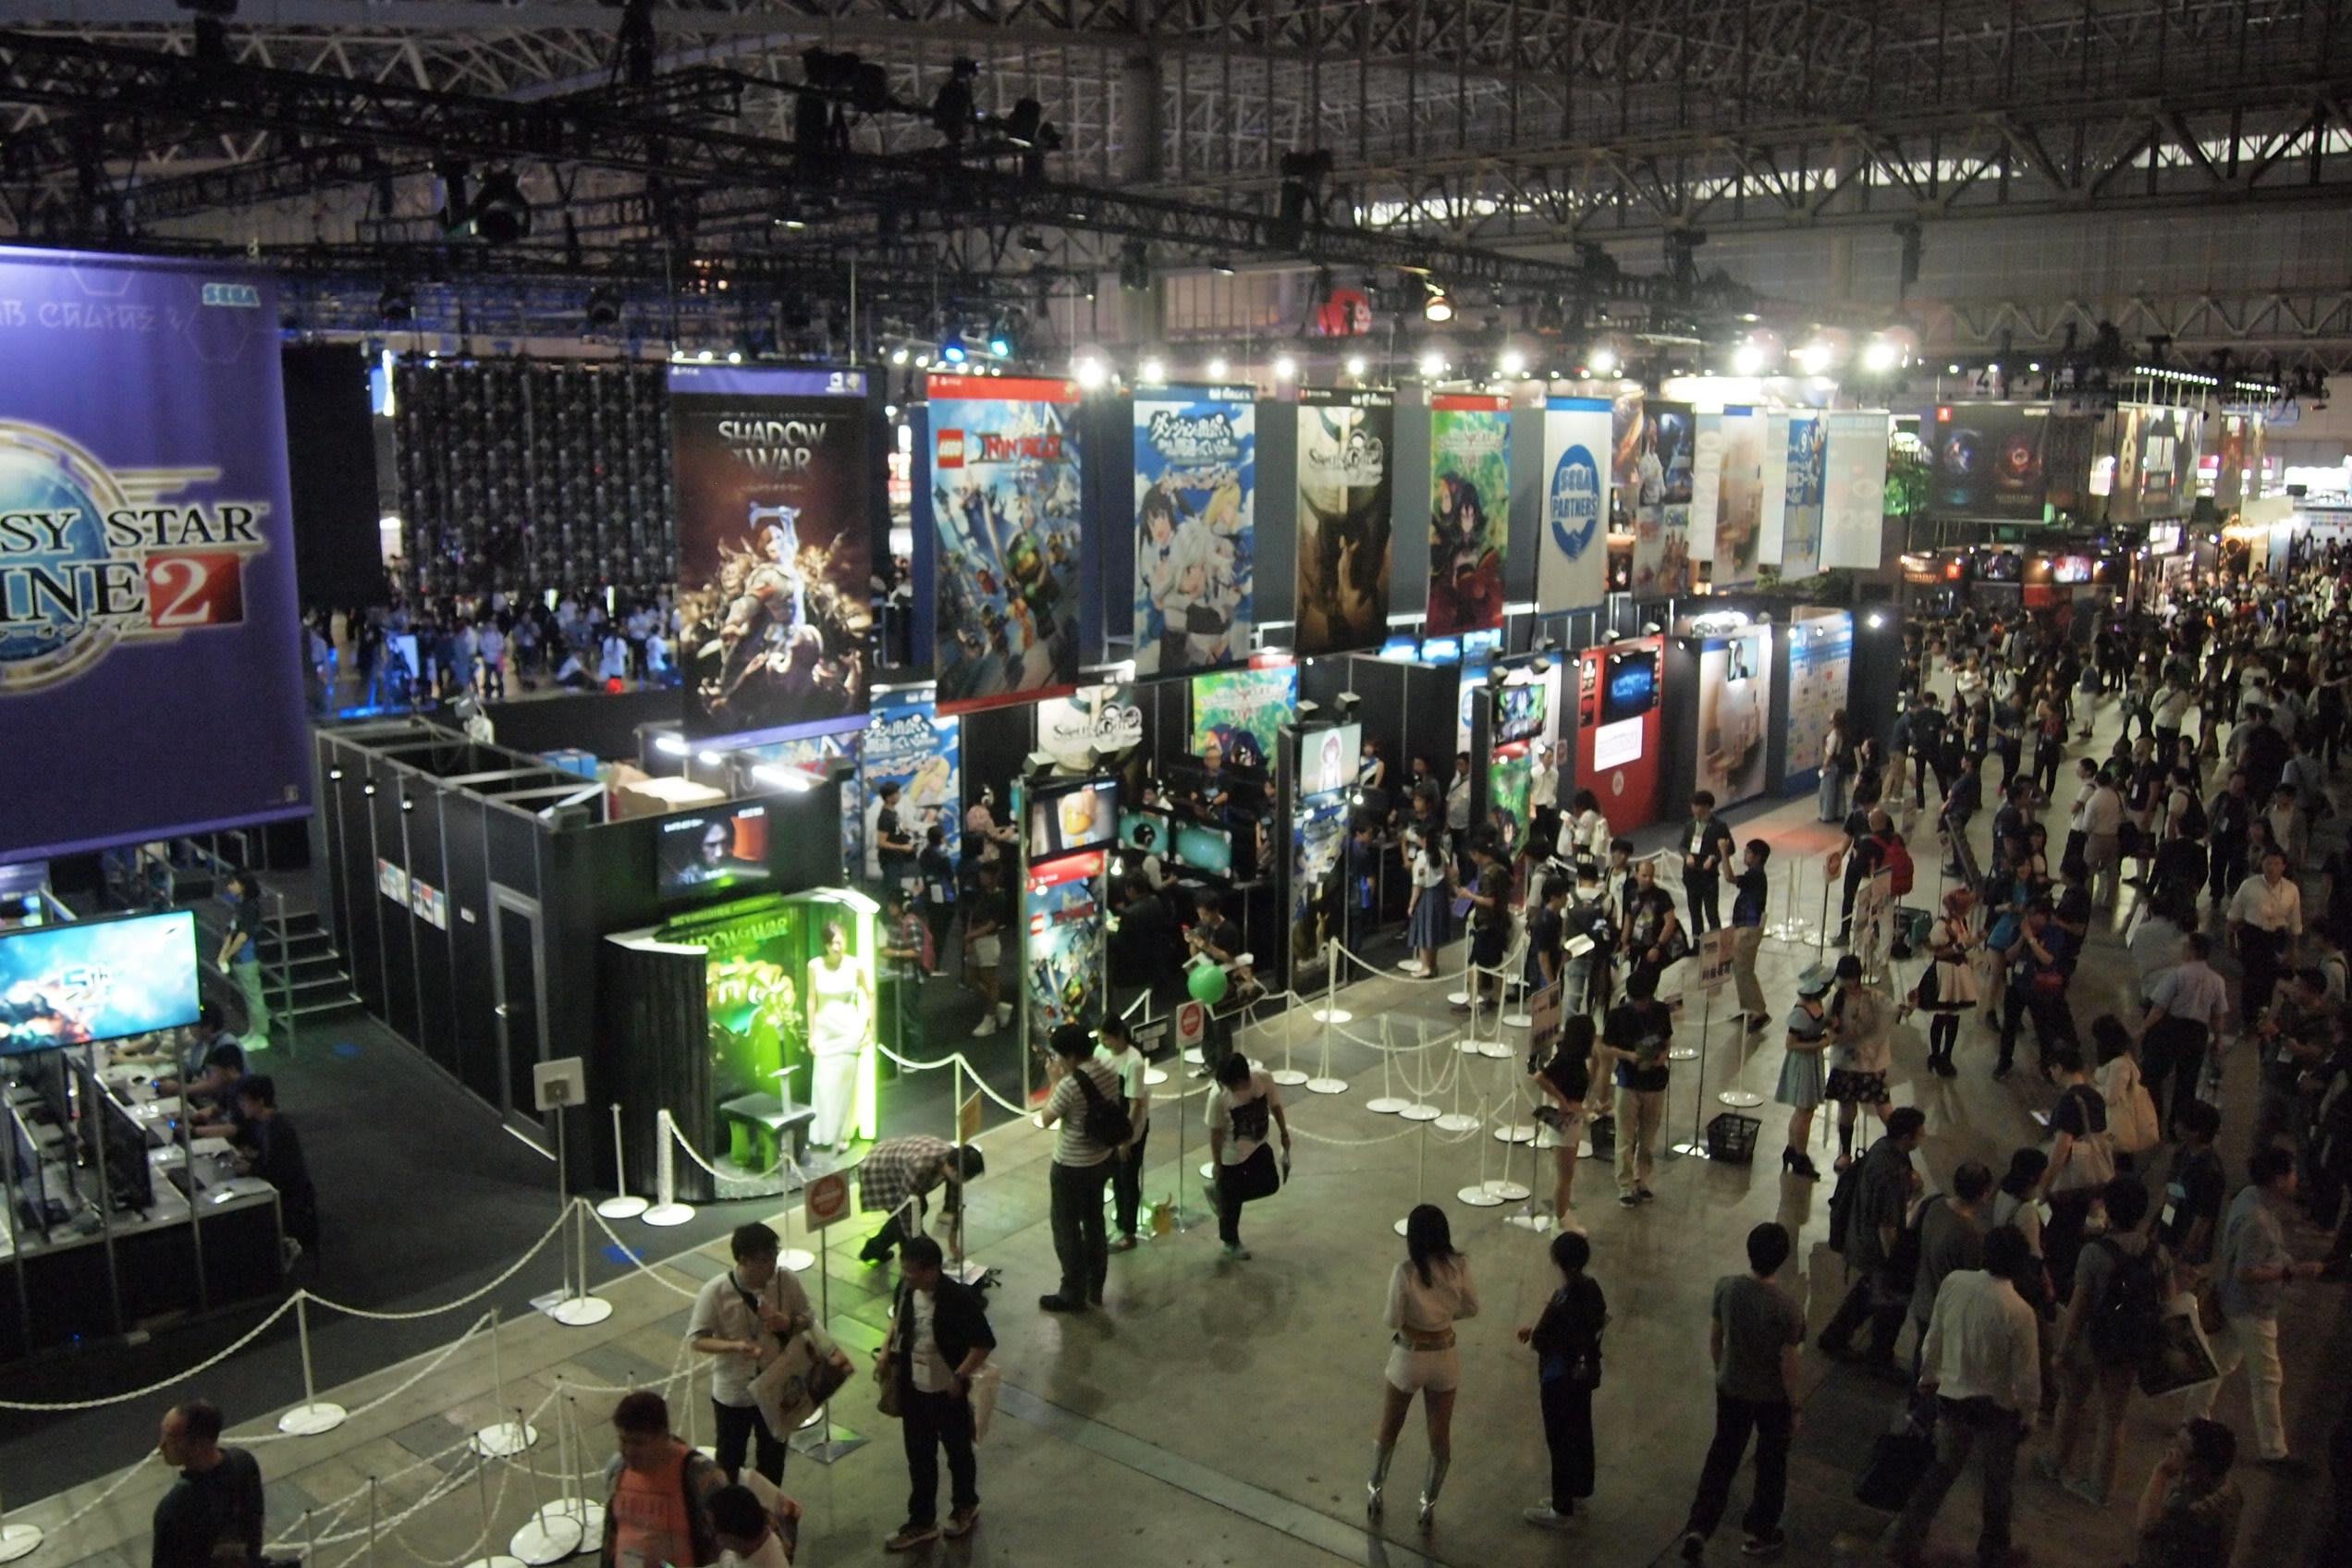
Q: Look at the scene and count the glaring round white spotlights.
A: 11